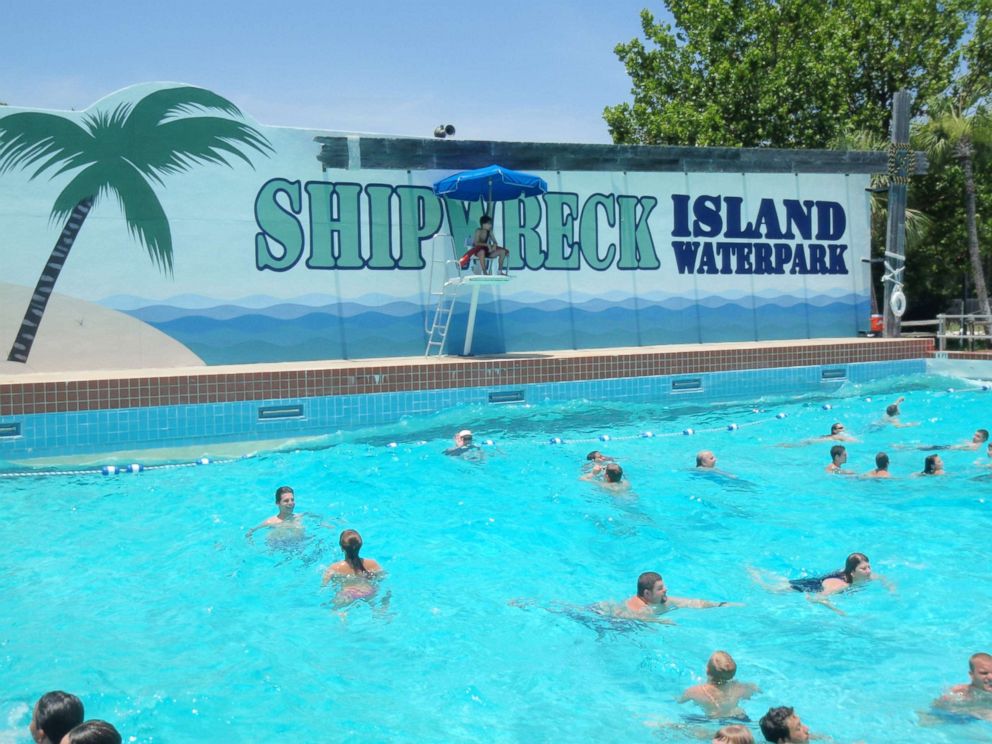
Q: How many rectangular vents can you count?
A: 5